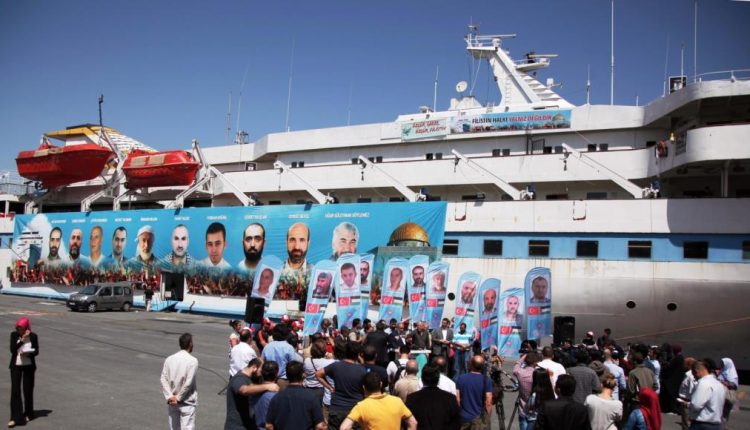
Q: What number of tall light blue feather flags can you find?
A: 11